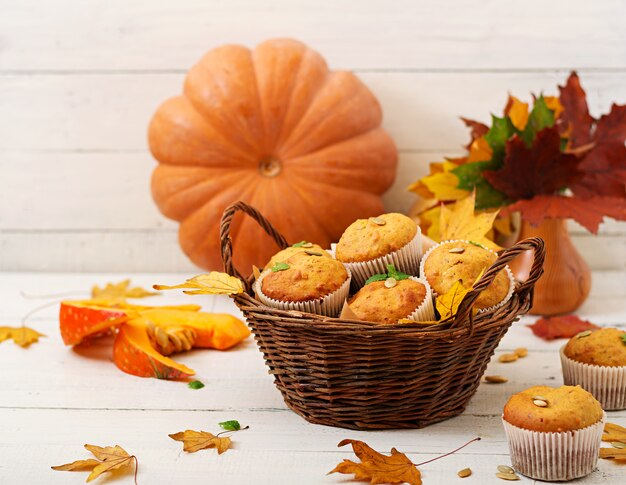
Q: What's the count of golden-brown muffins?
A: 7